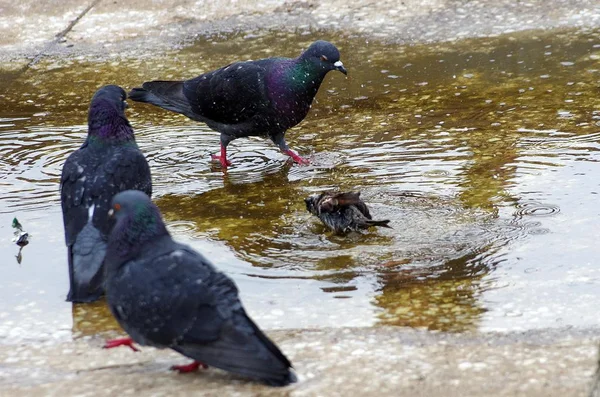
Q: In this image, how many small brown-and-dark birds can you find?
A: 1